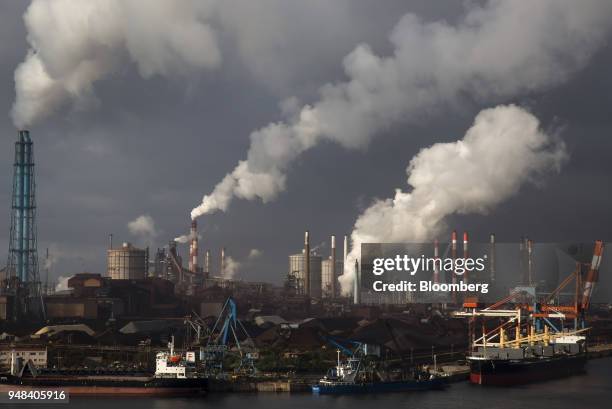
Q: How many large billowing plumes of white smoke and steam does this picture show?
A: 3